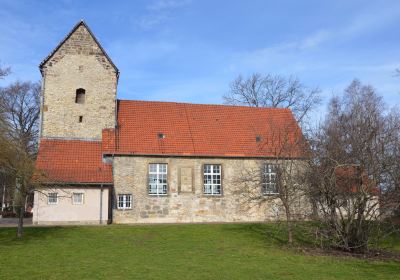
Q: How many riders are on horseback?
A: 0